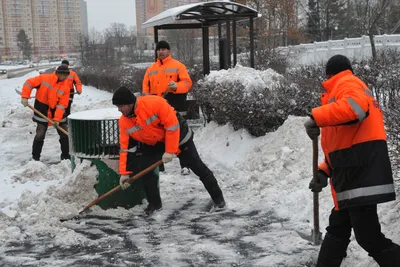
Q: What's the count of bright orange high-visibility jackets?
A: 5